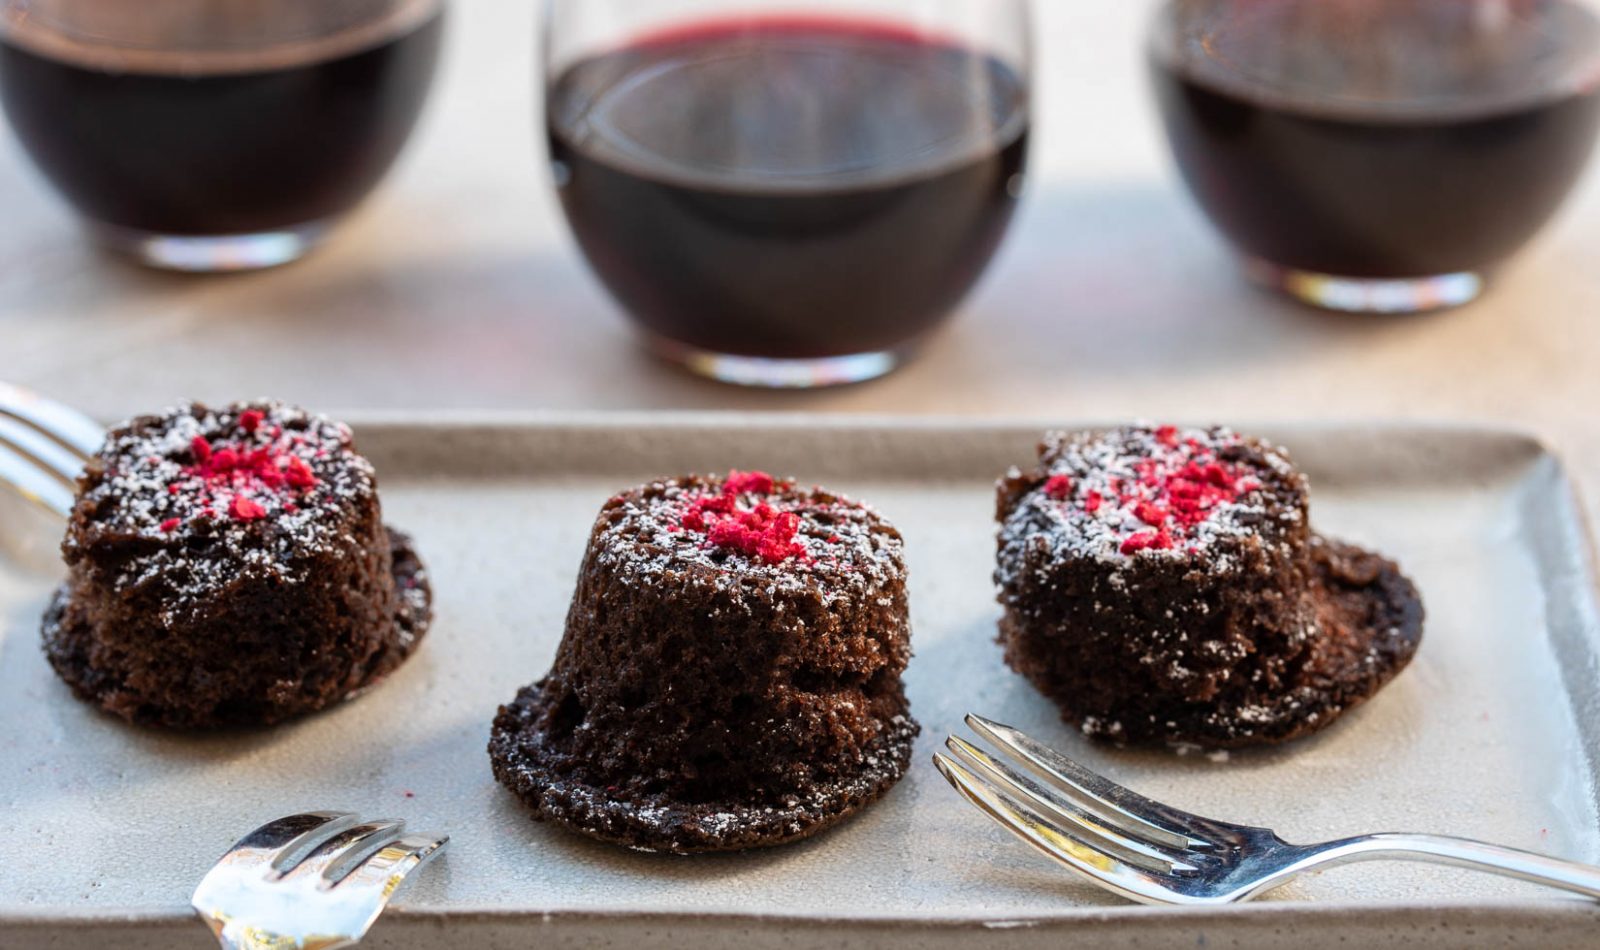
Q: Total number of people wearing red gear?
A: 0